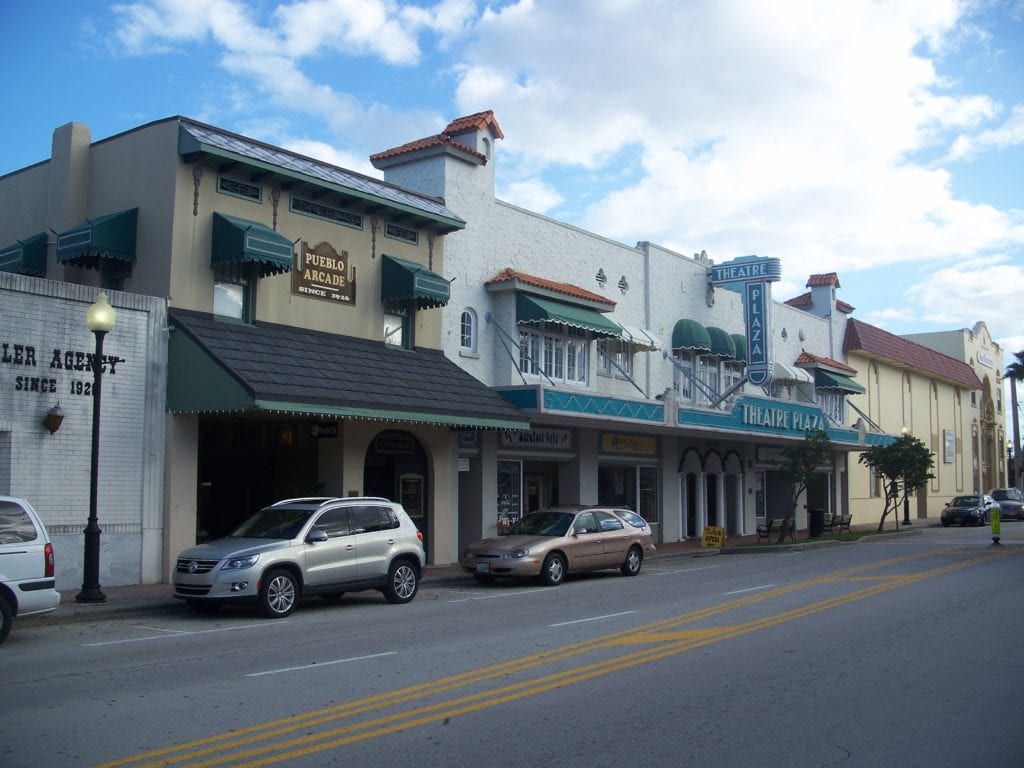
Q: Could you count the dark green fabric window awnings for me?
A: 9